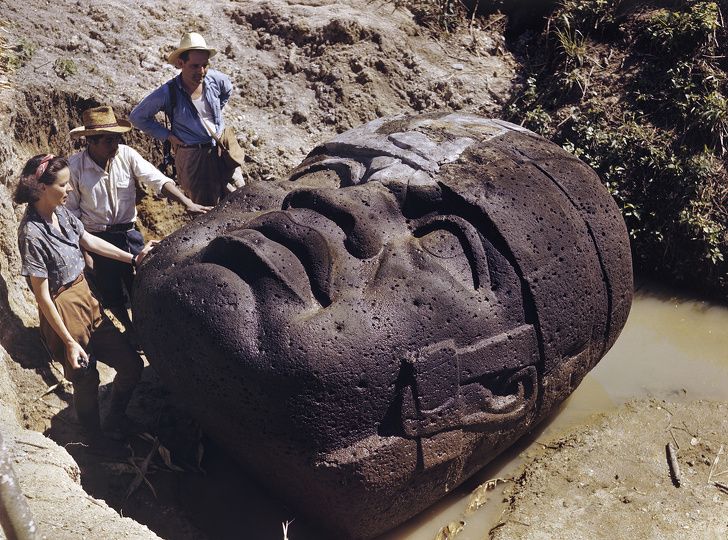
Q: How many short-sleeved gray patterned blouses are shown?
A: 1